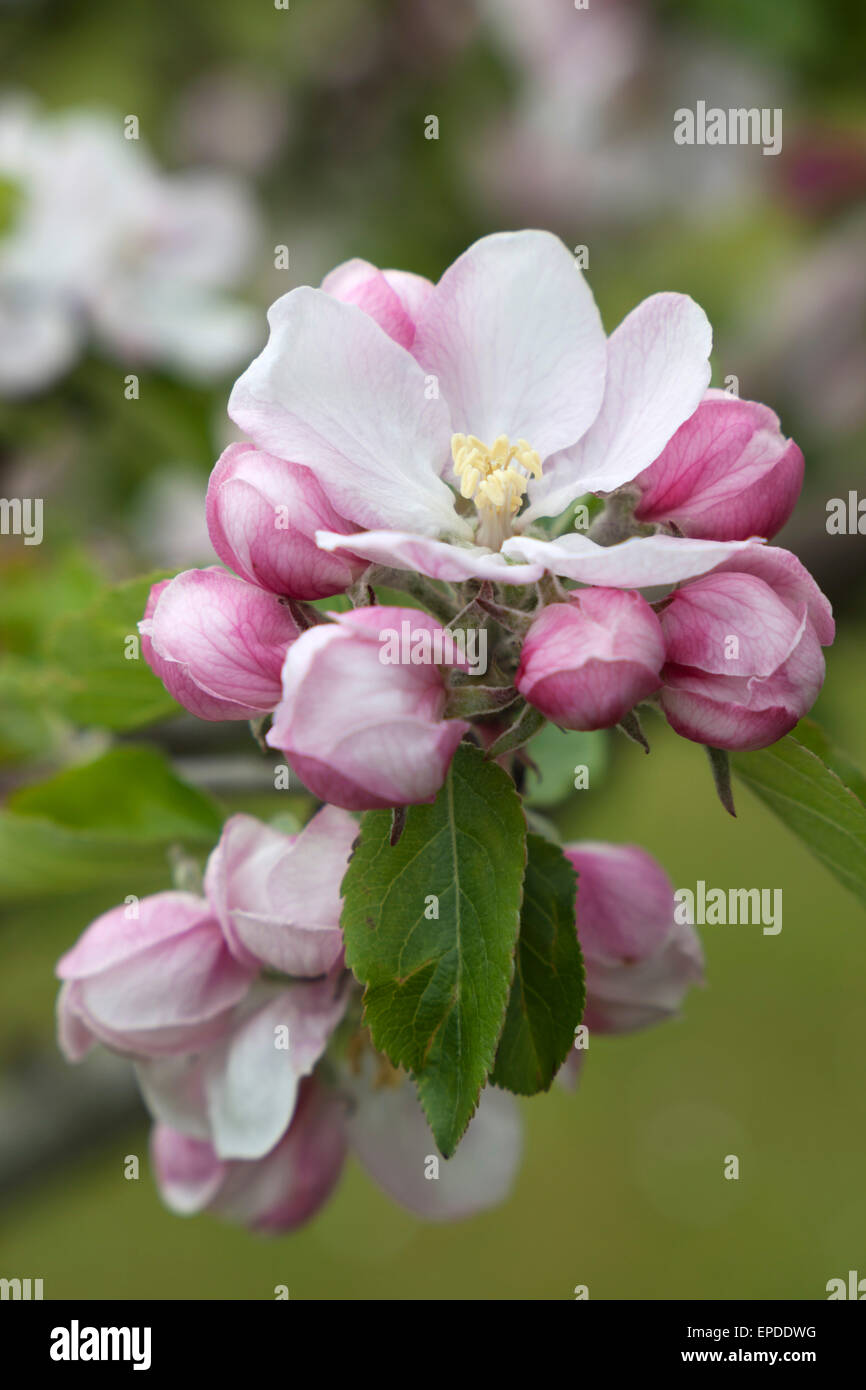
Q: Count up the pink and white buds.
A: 11